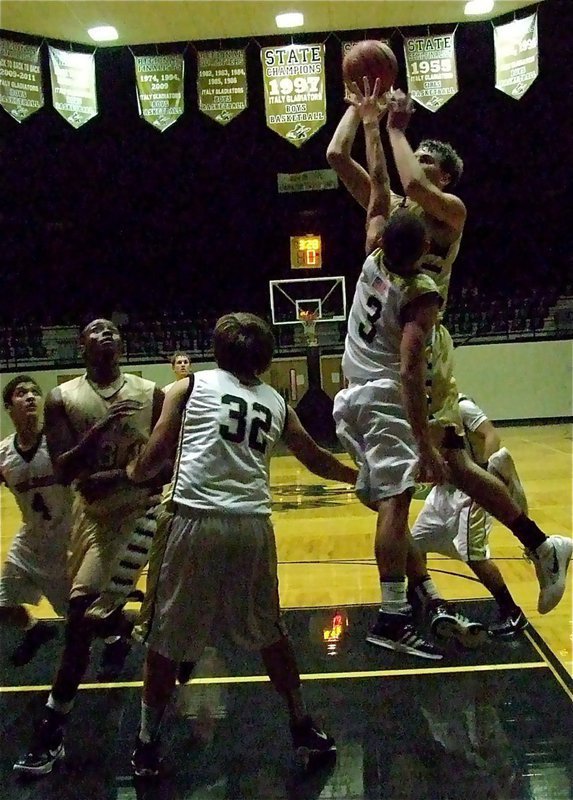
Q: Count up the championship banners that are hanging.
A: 8